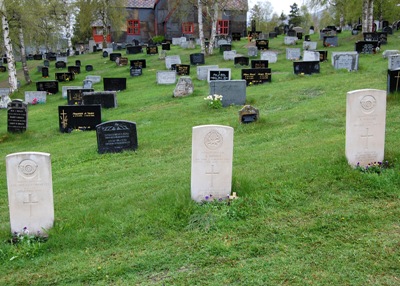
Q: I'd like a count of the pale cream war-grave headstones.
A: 3